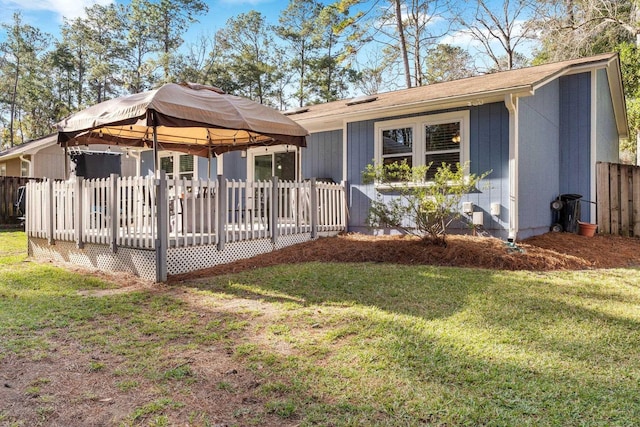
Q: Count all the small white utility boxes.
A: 3